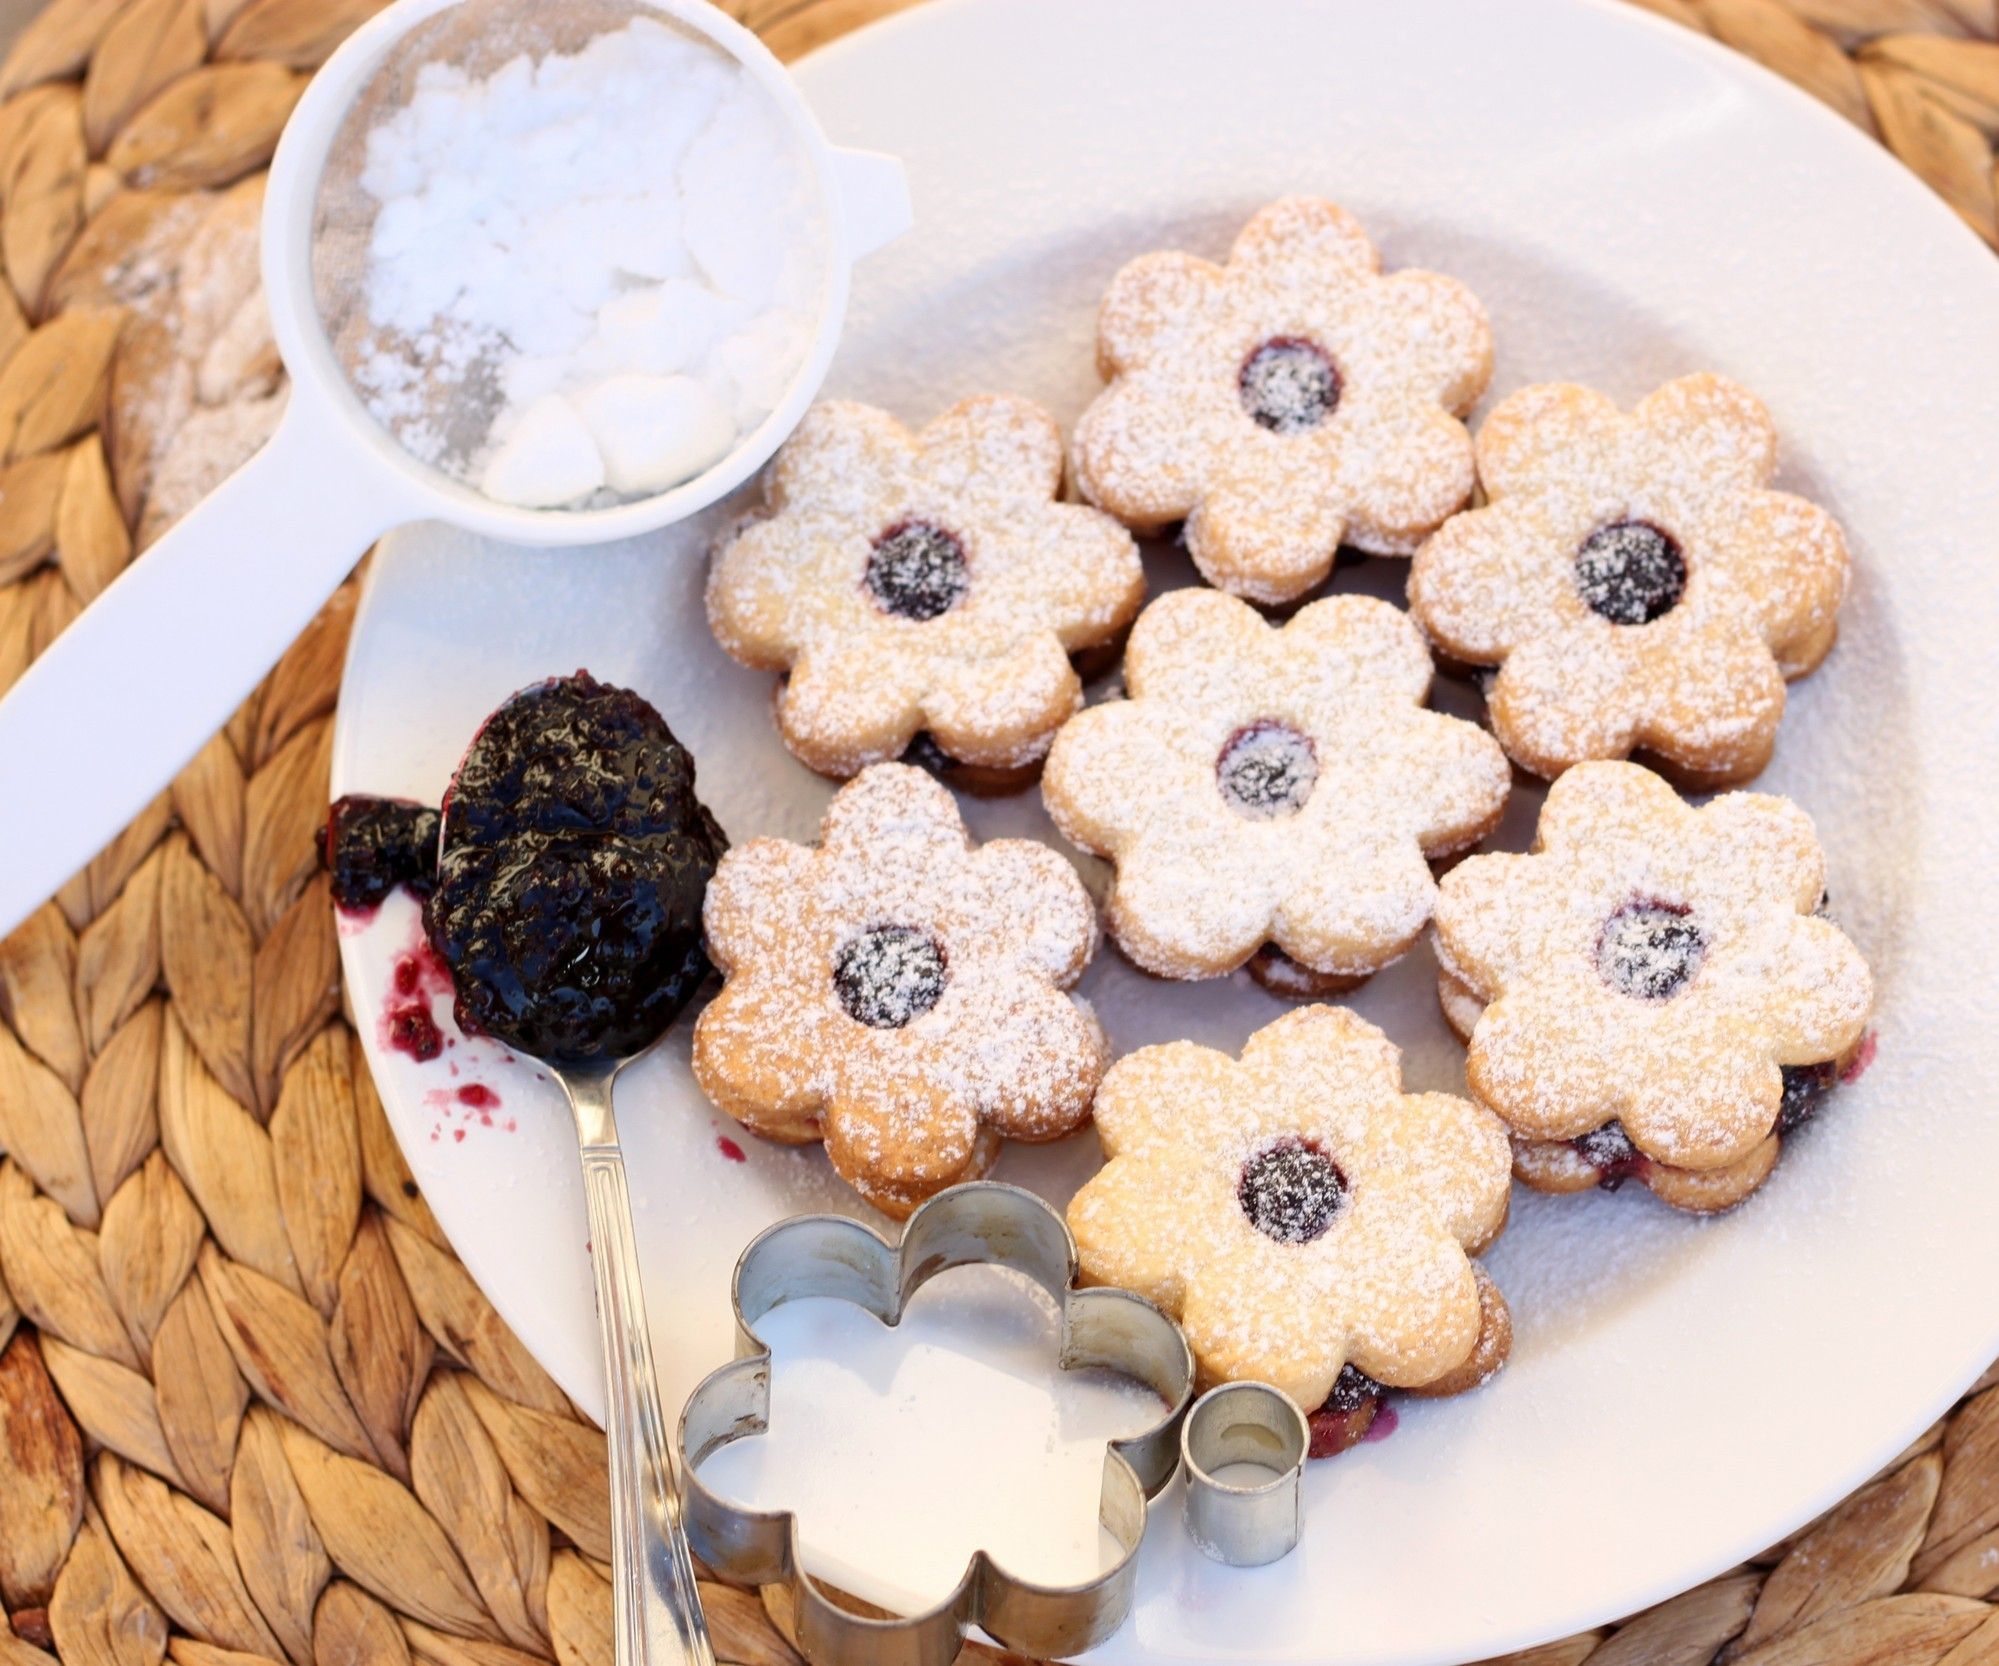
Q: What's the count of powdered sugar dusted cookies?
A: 7